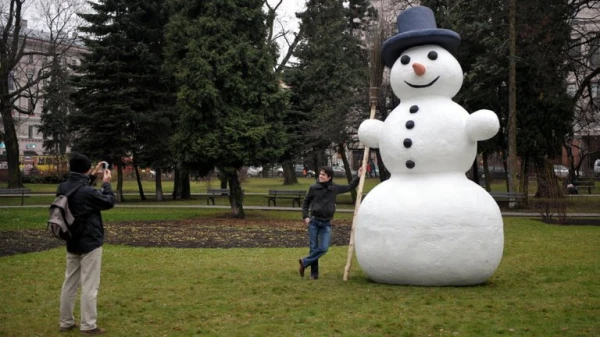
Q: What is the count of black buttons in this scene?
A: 4